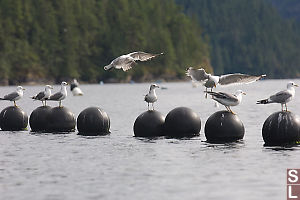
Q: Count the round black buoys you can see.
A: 8